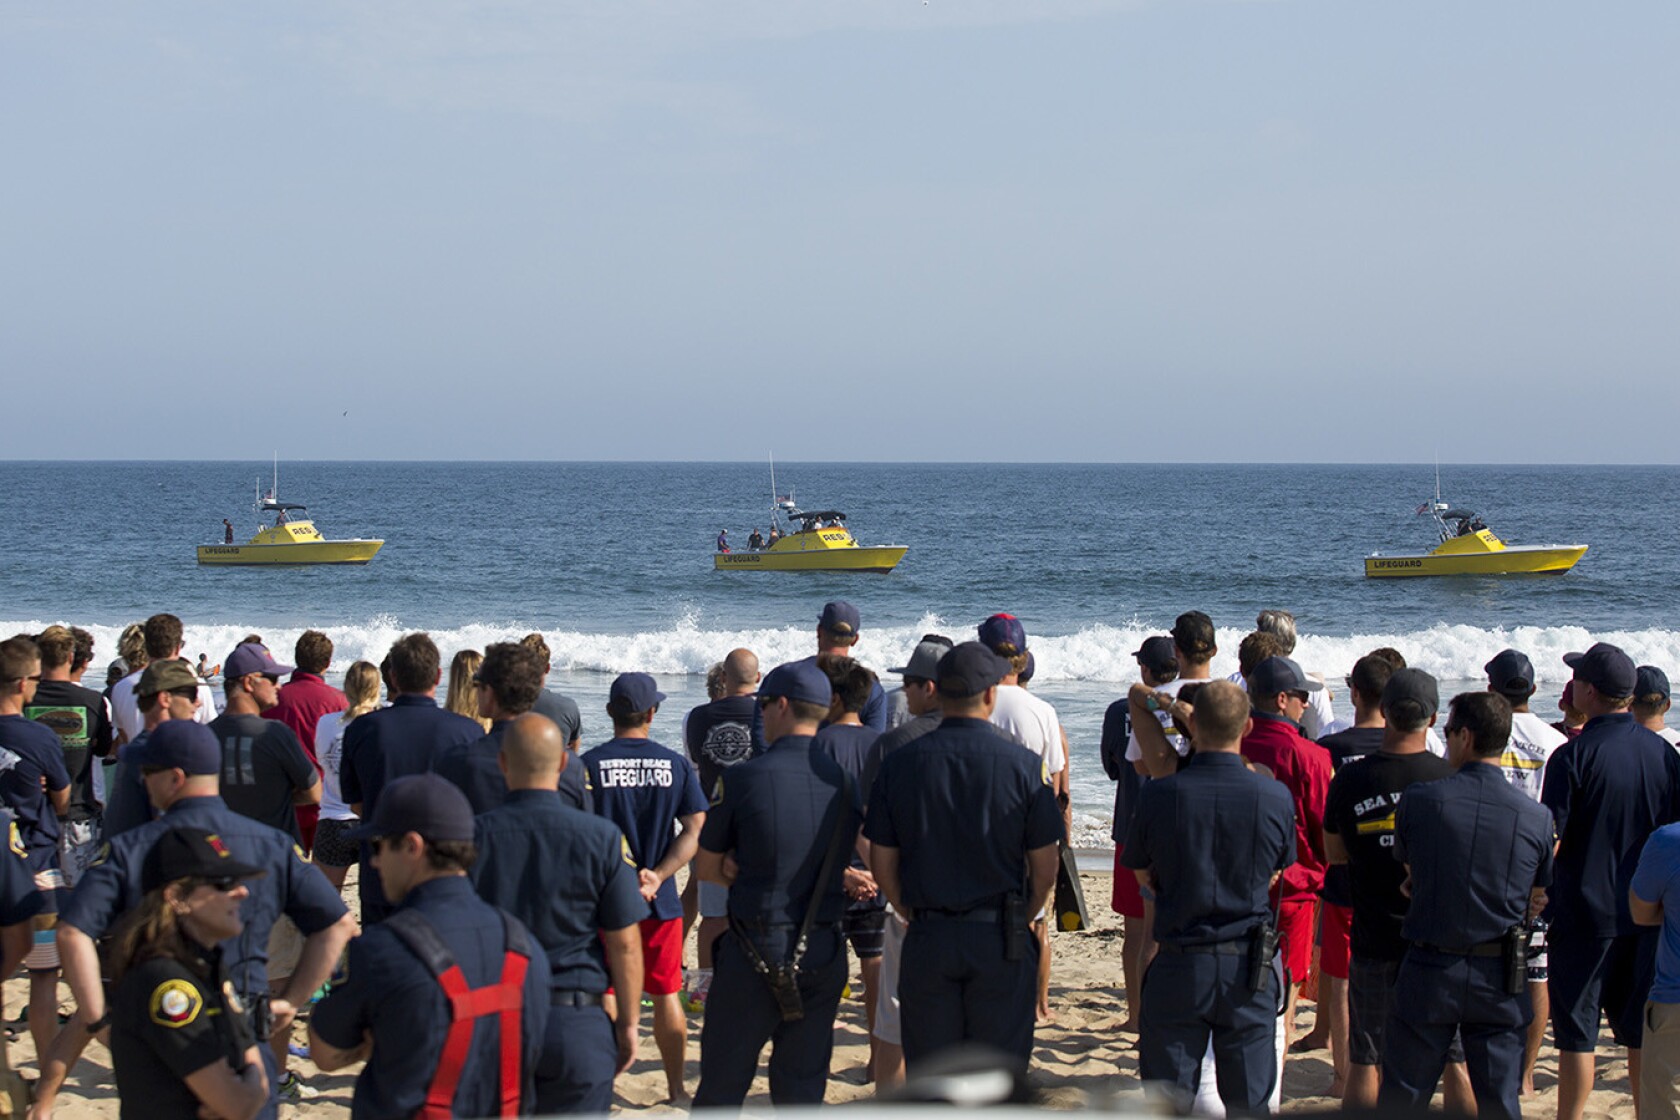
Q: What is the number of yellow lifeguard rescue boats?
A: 3